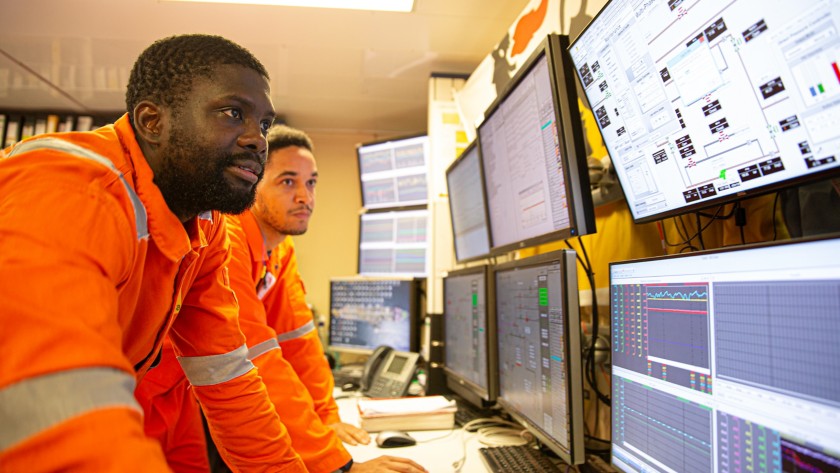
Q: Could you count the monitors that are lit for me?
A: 9